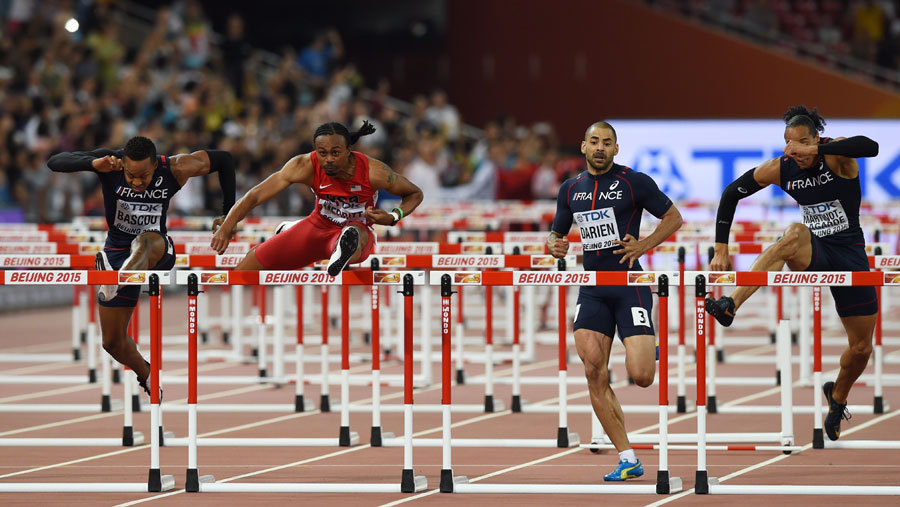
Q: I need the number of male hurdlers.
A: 4